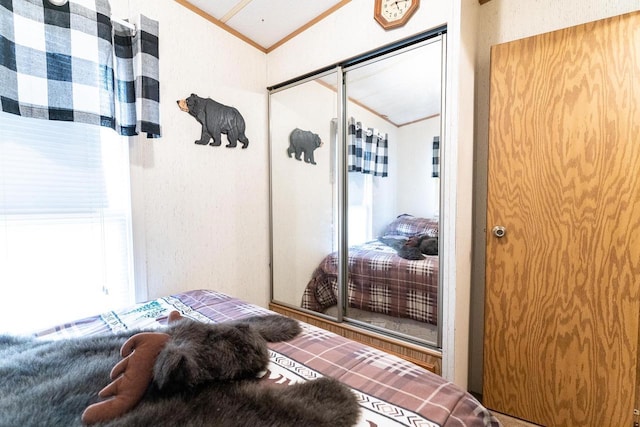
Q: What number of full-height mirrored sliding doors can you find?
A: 2